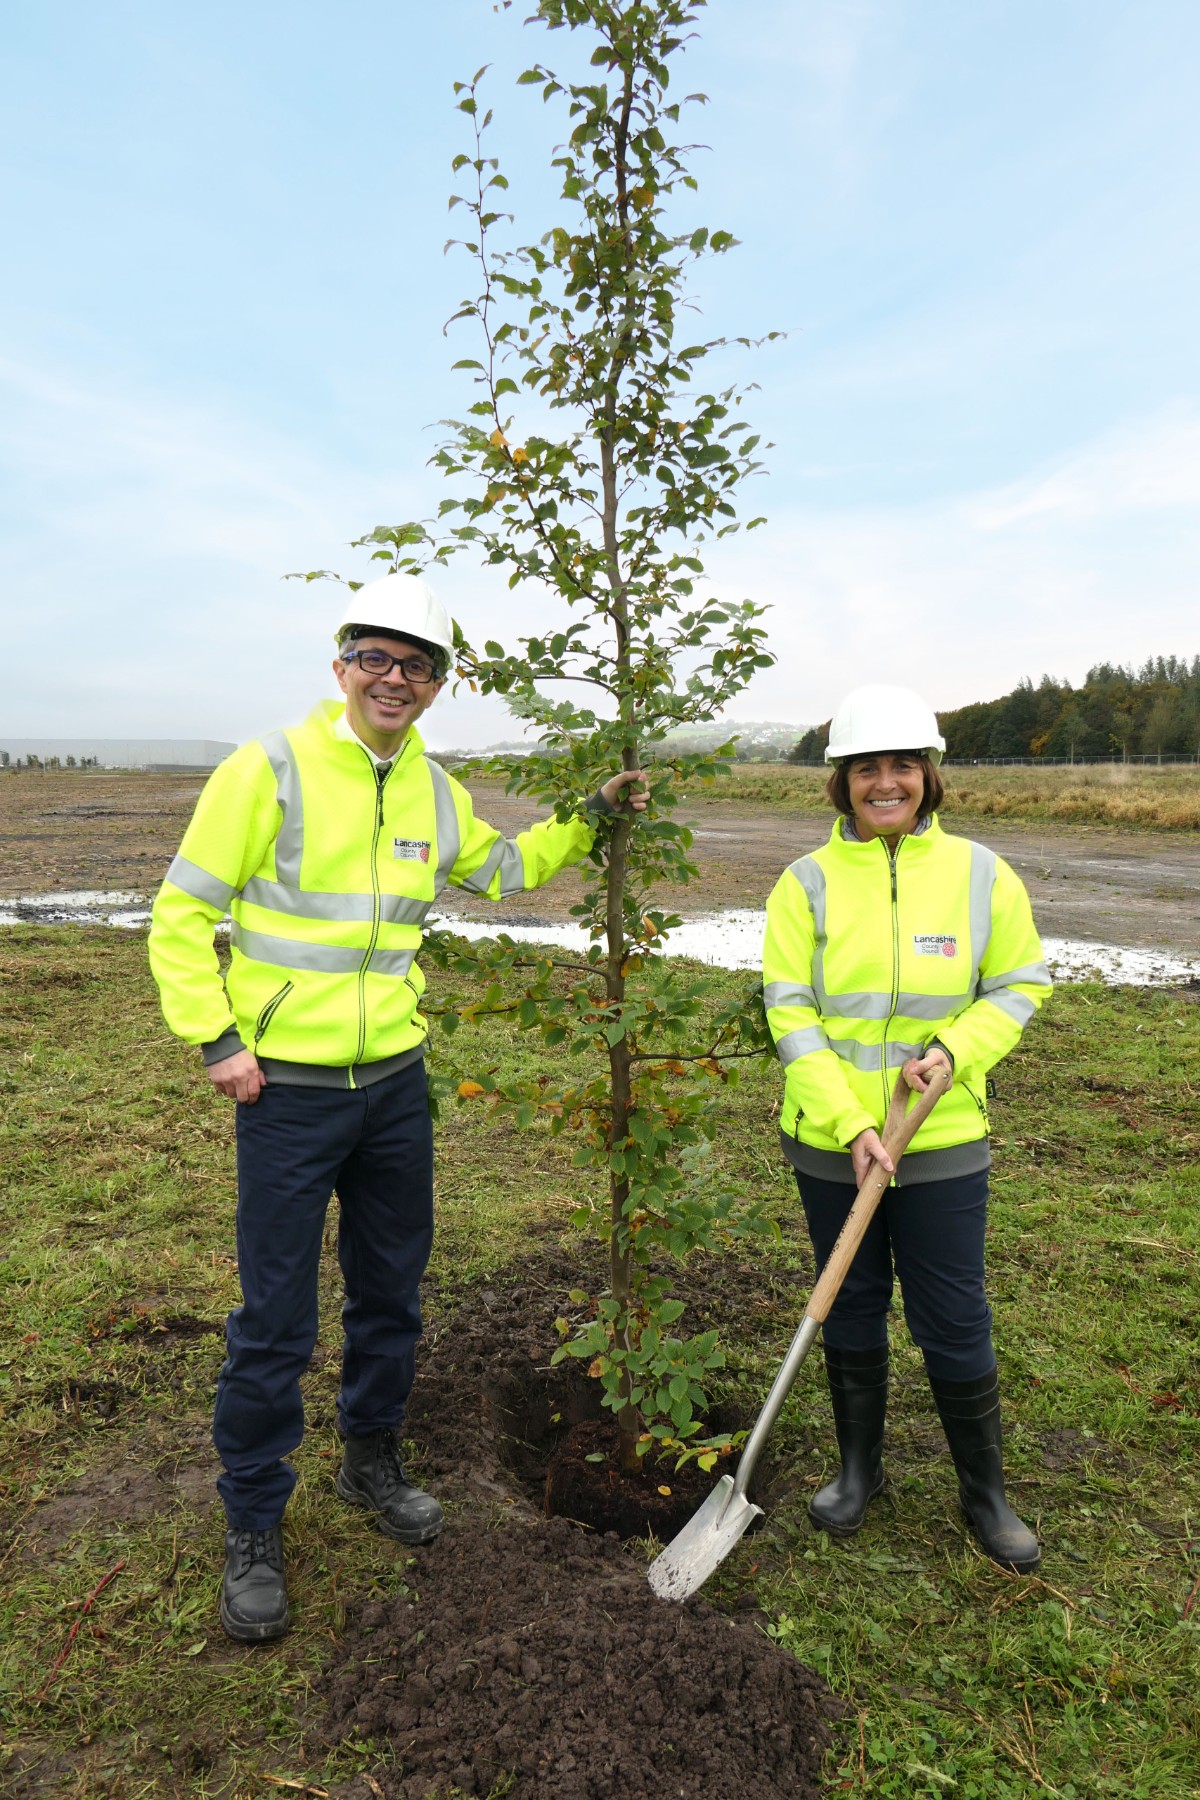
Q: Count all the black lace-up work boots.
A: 2